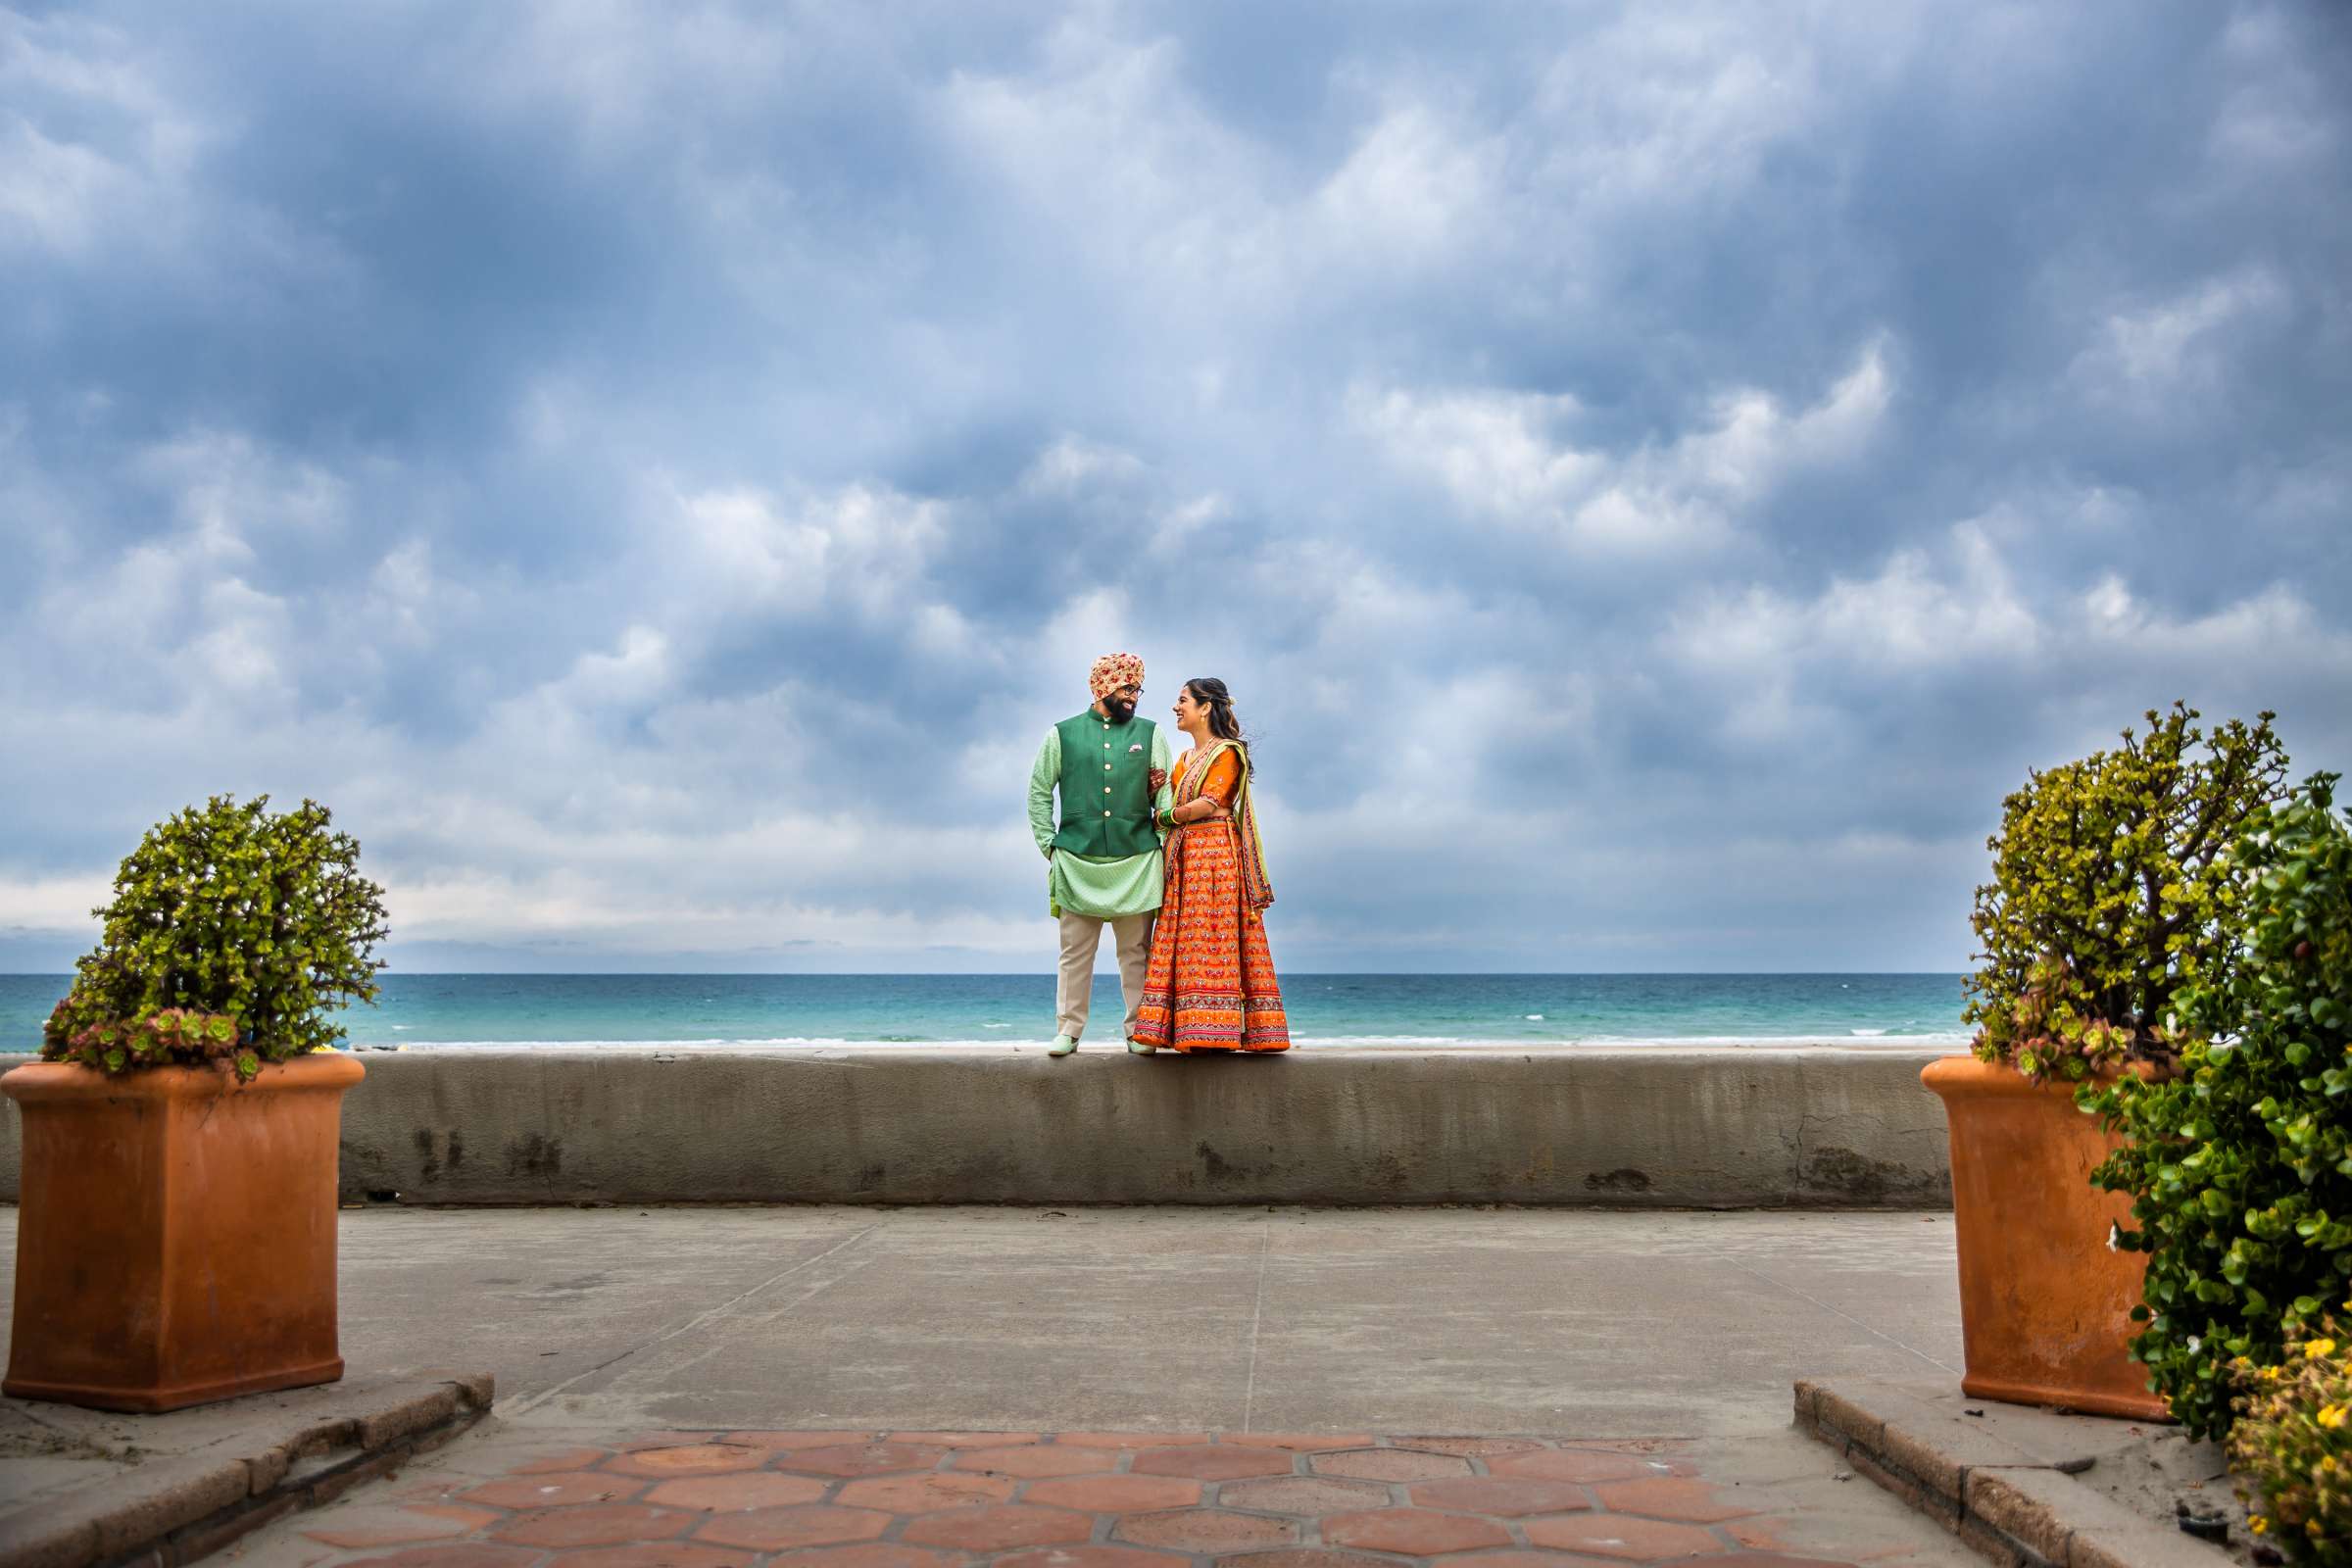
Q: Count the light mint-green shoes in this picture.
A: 2